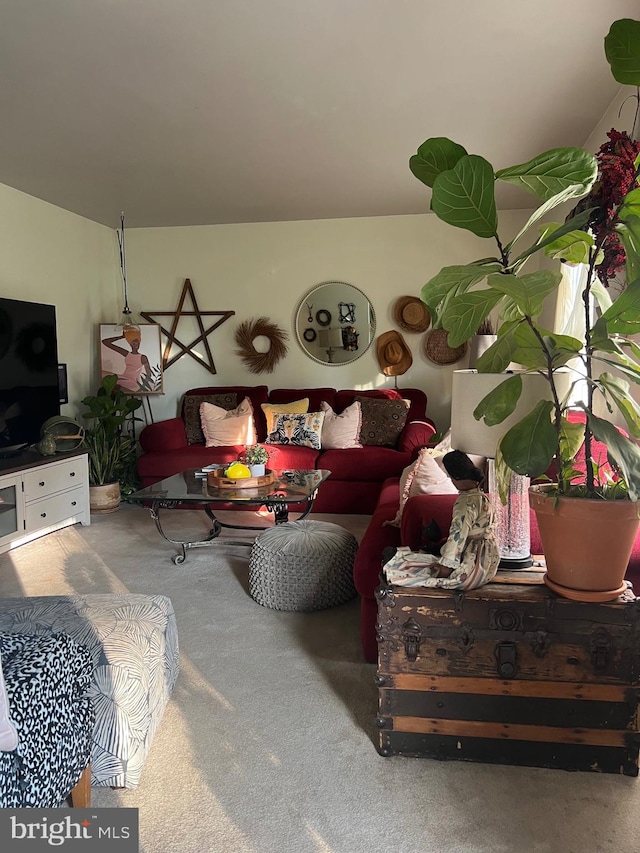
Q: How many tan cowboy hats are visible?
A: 1